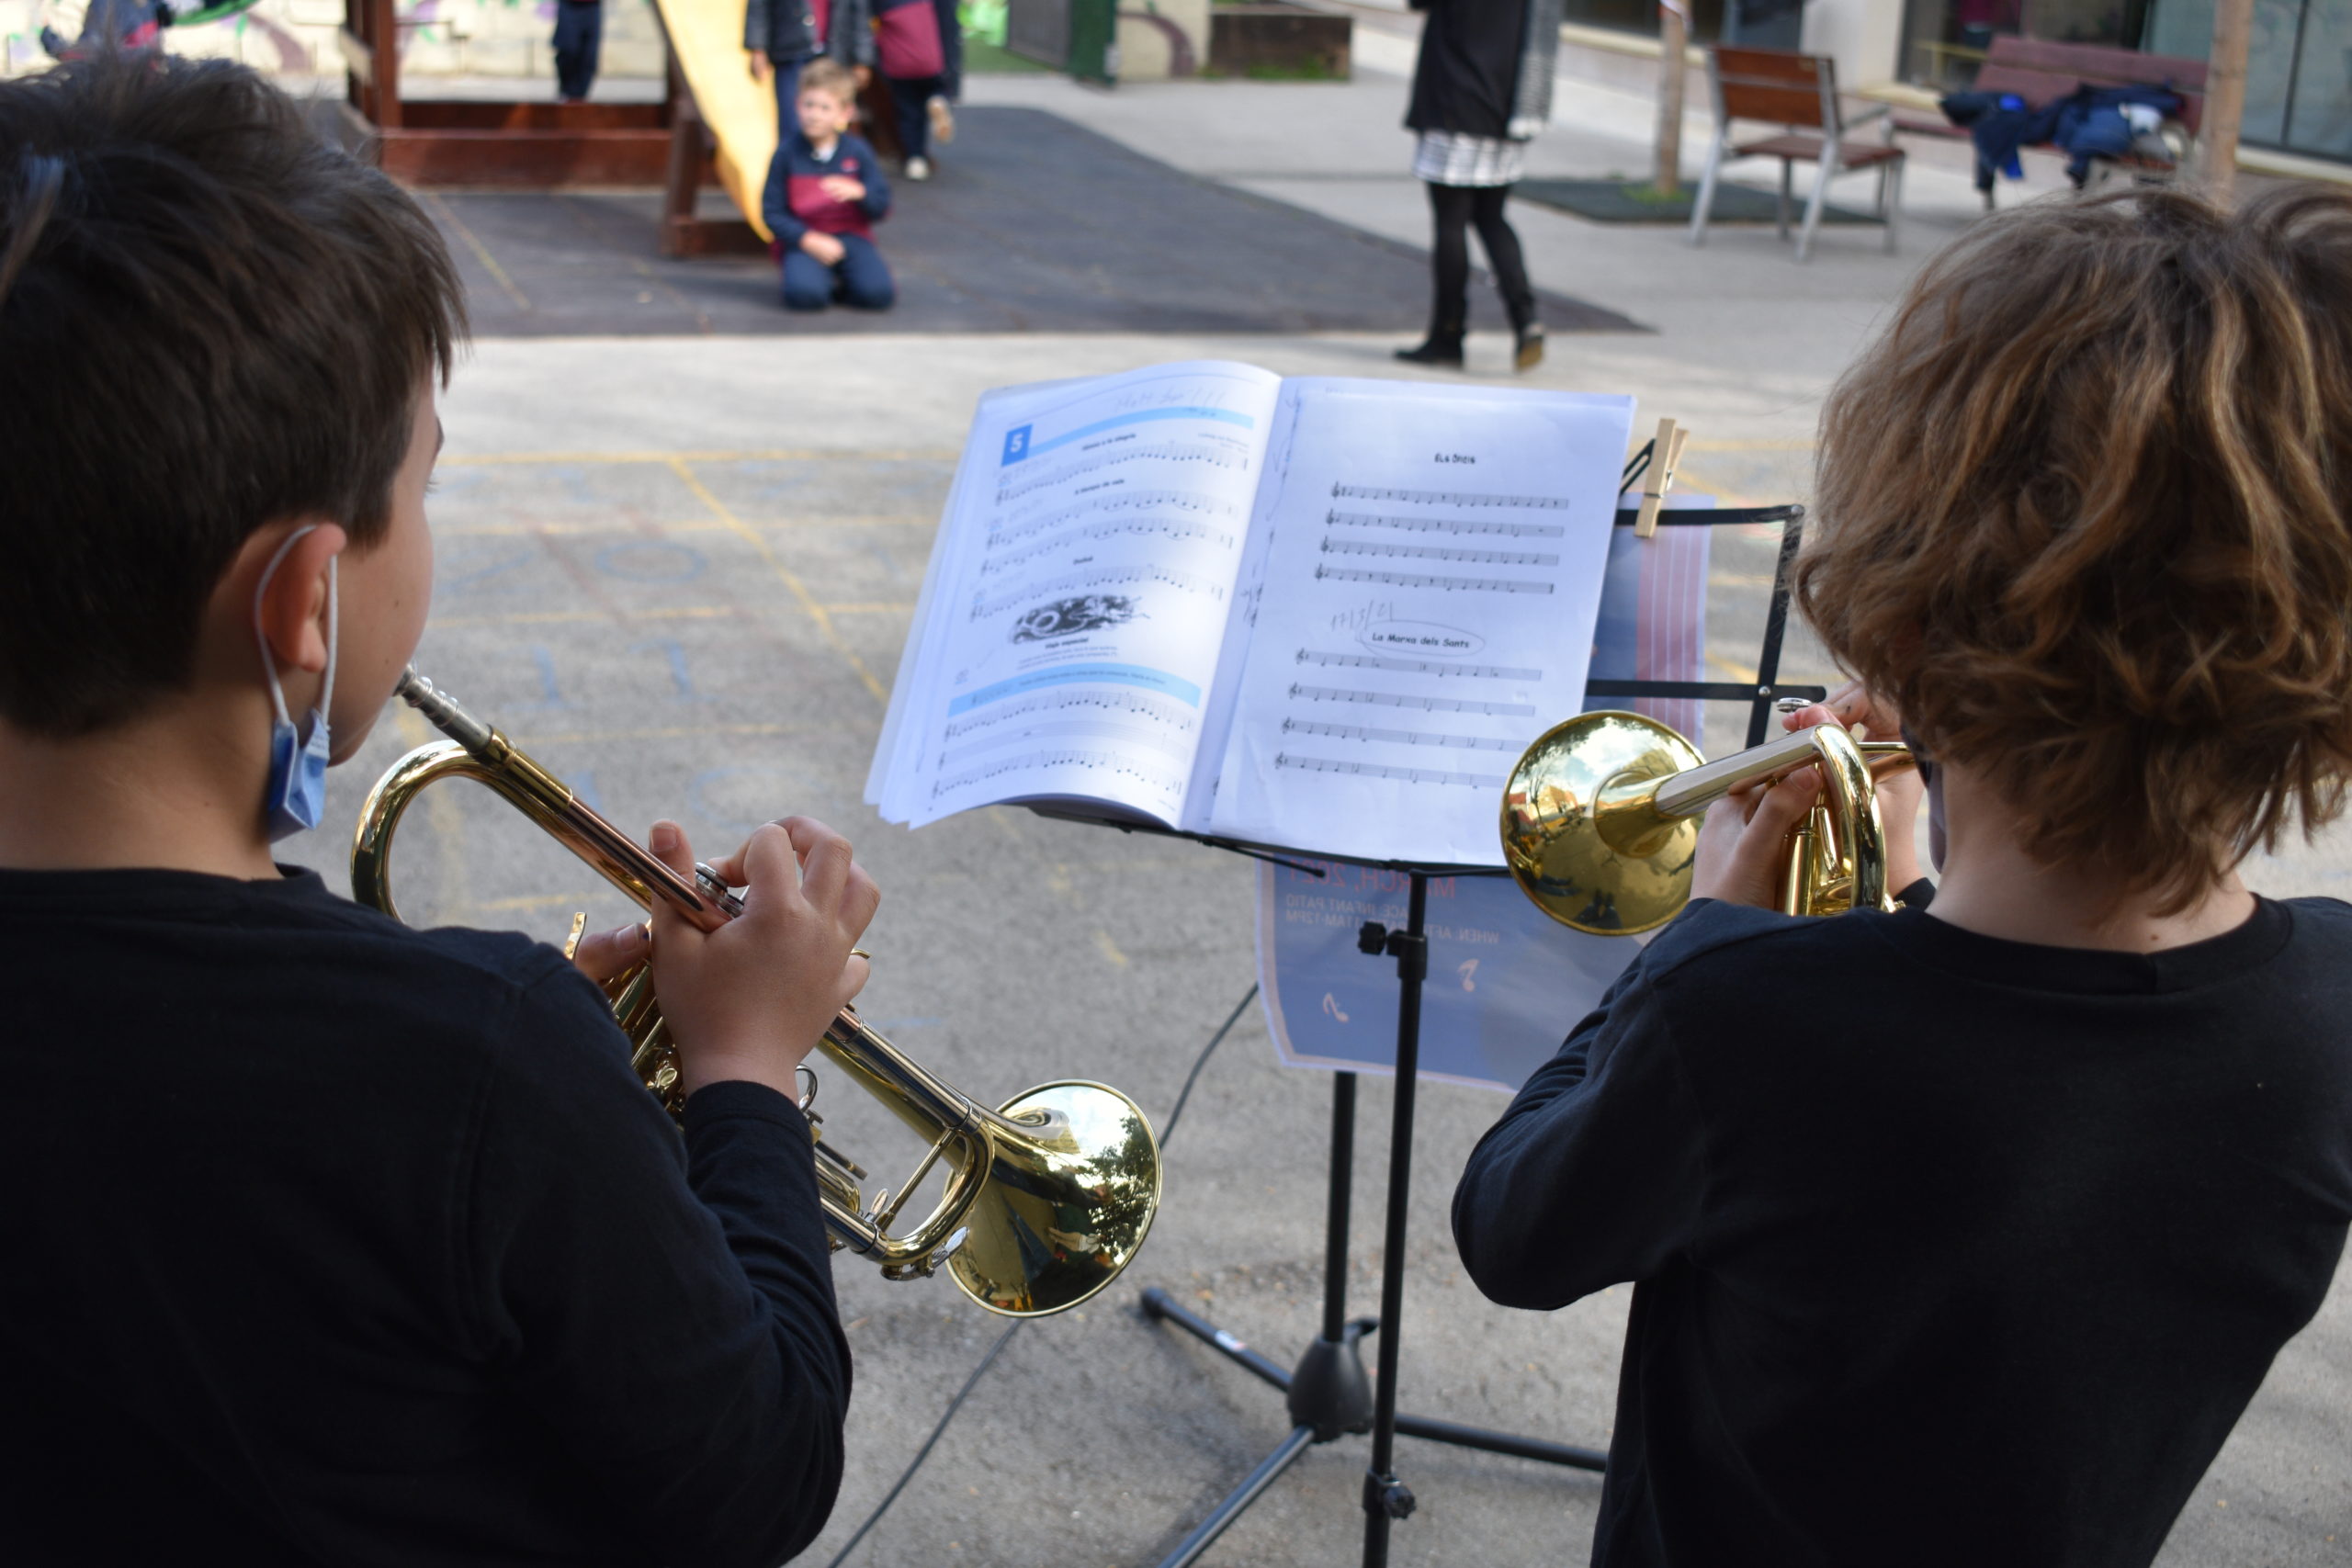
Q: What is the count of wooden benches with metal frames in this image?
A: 2